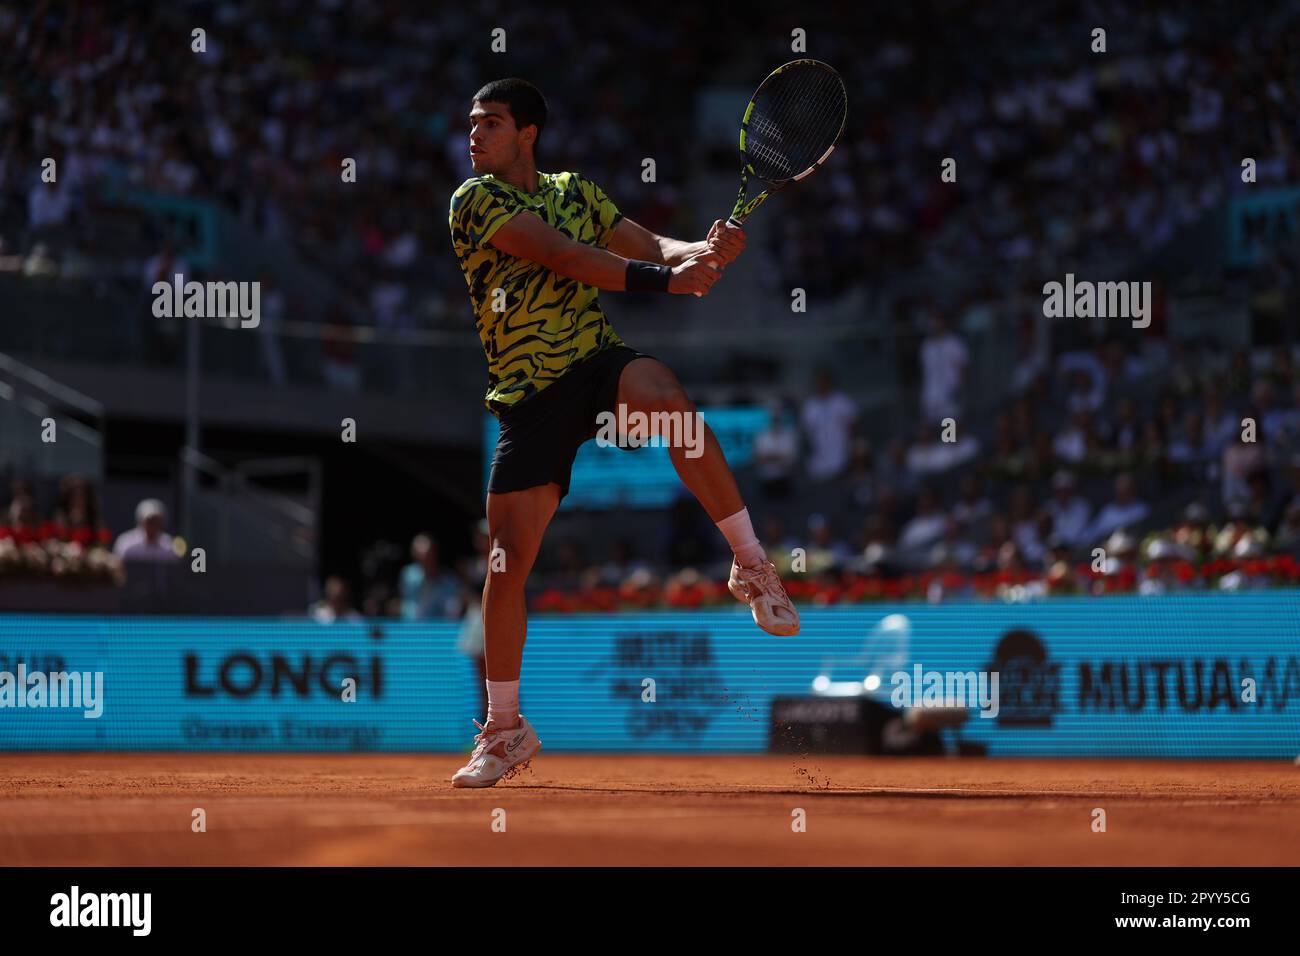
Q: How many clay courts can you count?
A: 1